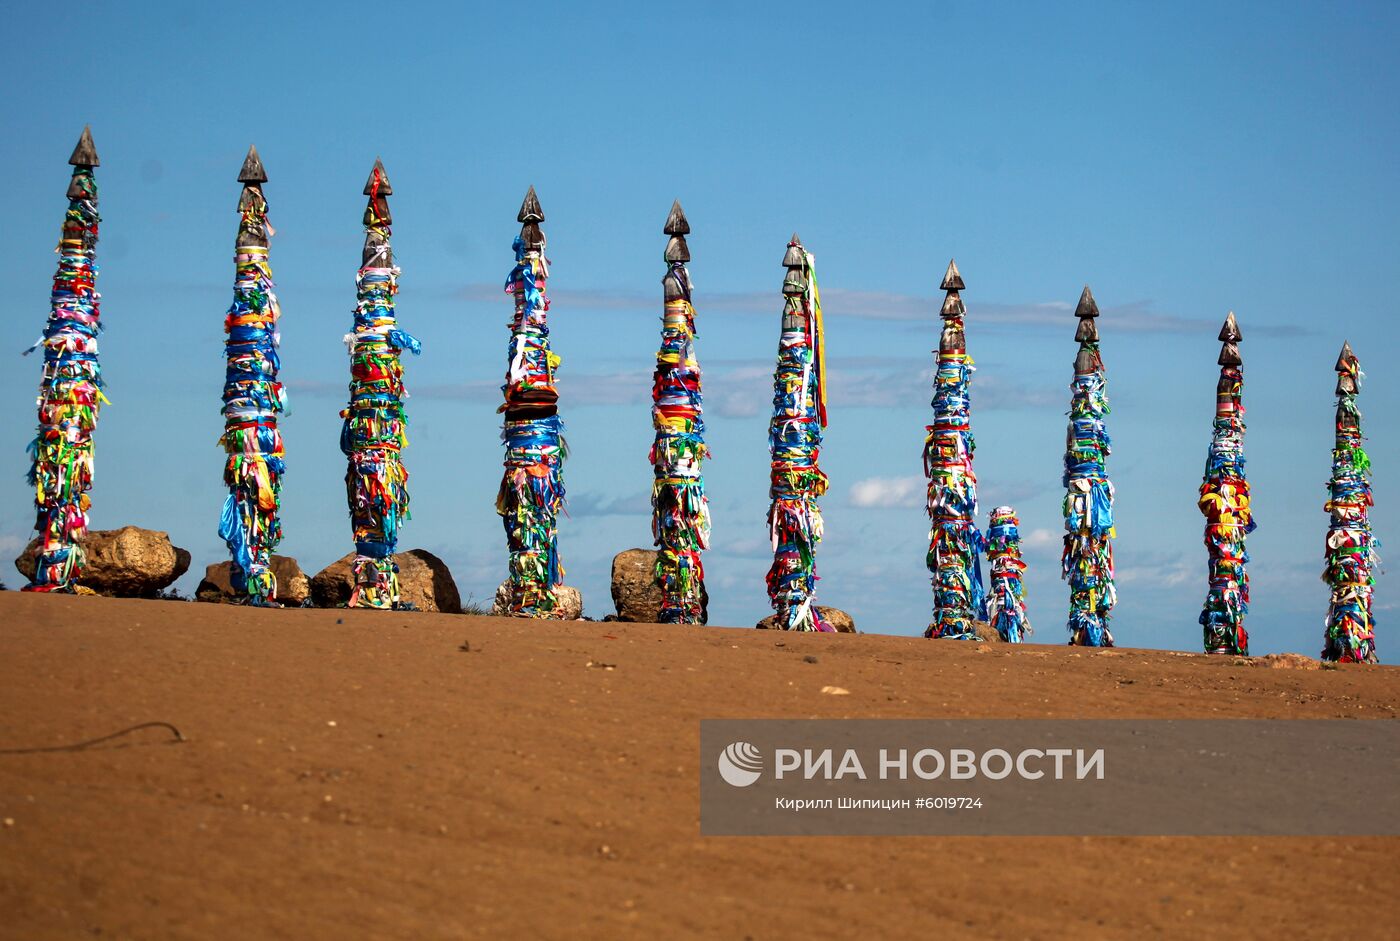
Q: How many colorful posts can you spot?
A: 11